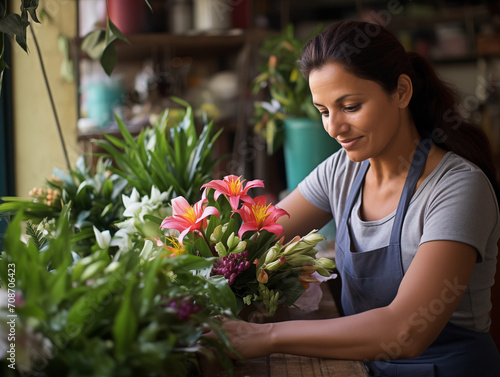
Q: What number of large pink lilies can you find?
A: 3